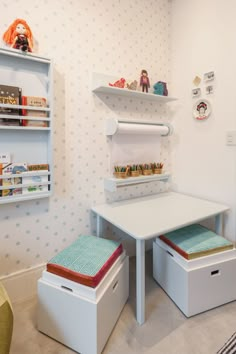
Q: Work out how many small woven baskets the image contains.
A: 4